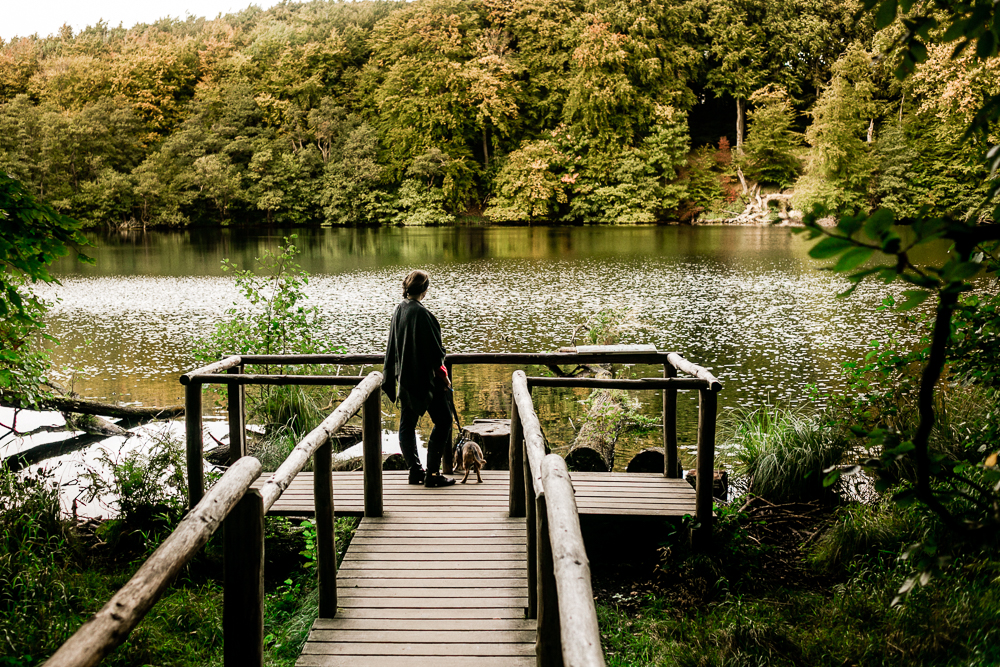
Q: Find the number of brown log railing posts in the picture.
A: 11